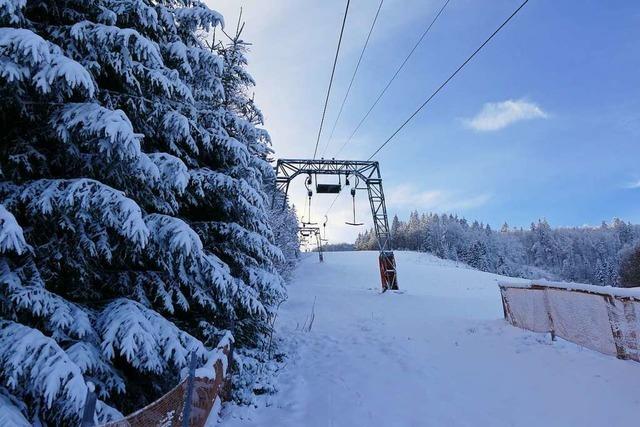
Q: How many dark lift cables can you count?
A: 4